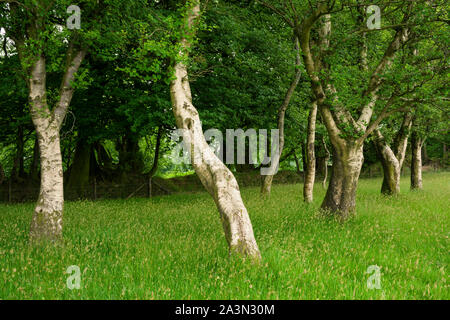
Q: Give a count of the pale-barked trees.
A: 7